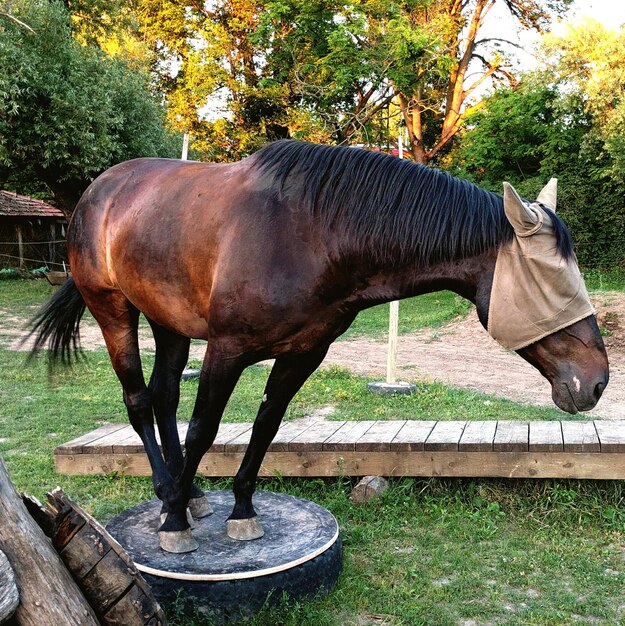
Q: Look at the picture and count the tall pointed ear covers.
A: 2